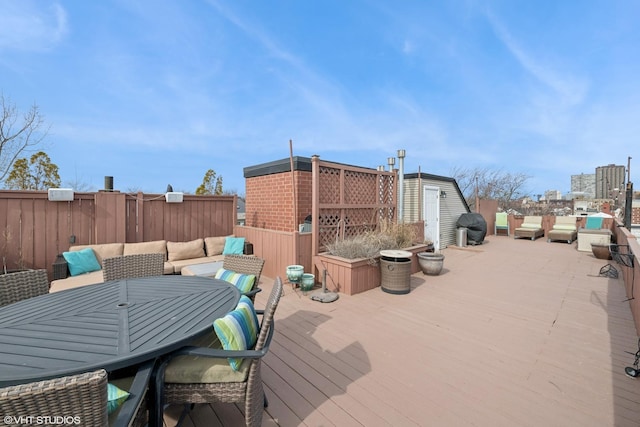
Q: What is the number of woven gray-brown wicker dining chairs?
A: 5